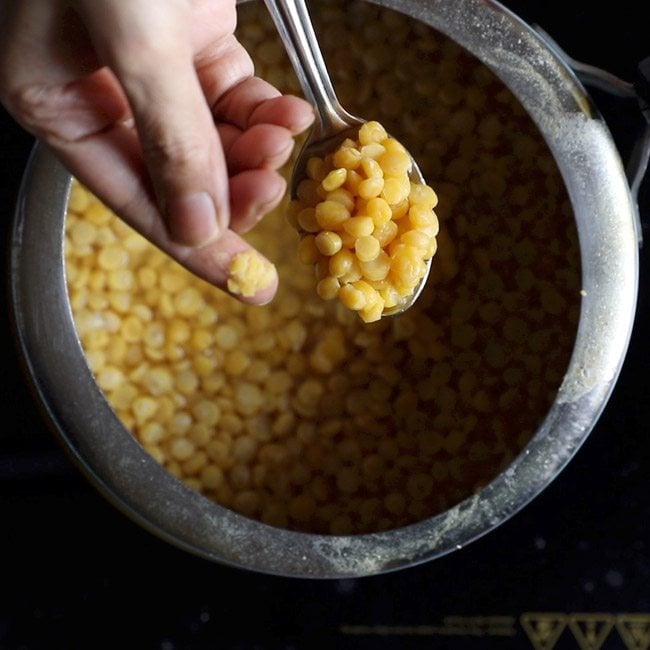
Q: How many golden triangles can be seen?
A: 3